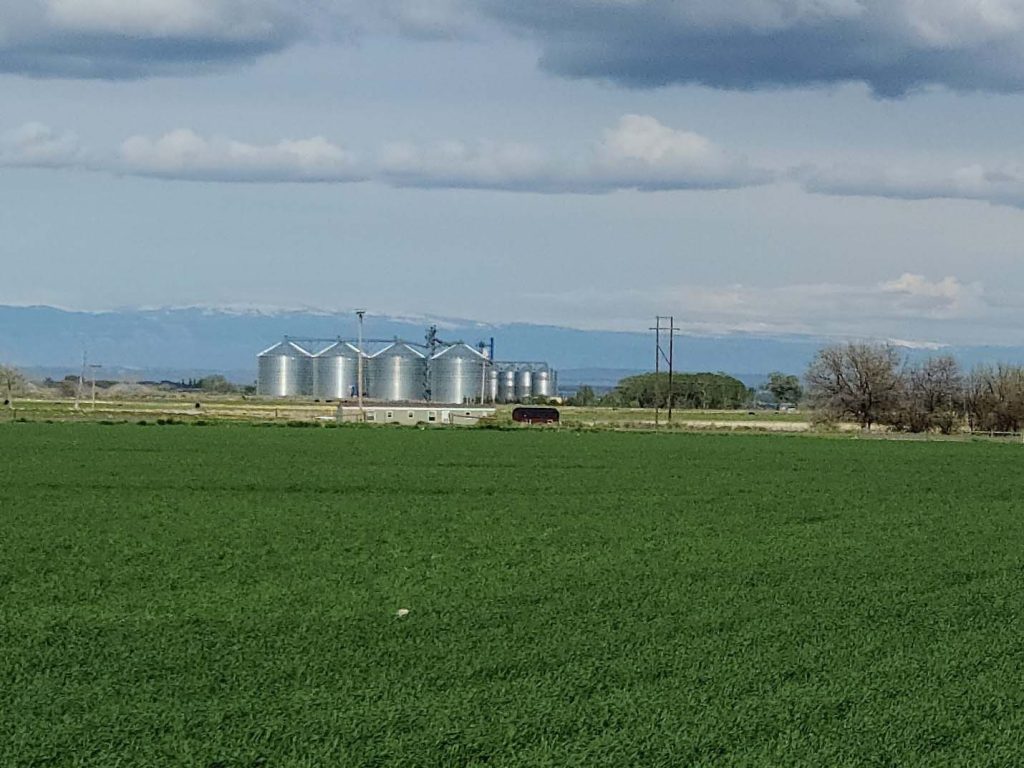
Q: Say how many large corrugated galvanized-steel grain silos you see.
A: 4